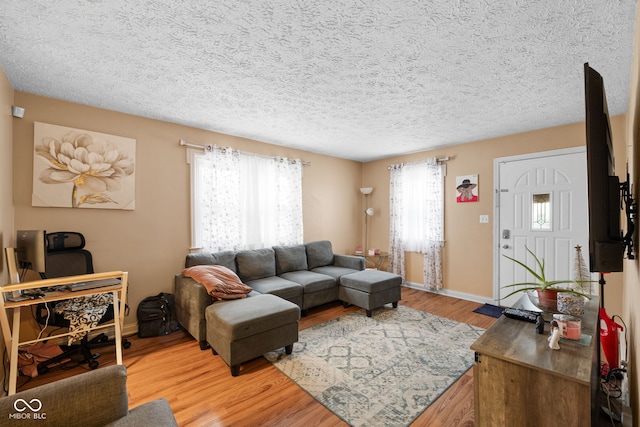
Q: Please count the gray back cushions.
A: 4